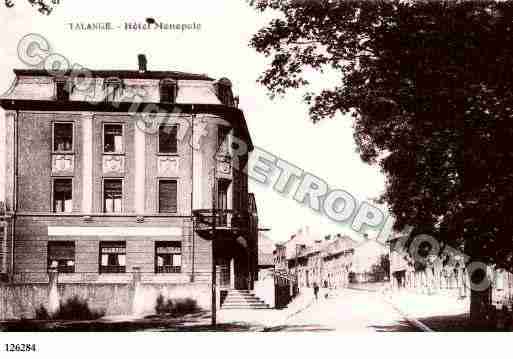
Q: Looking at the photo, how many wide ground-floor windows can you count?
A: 3